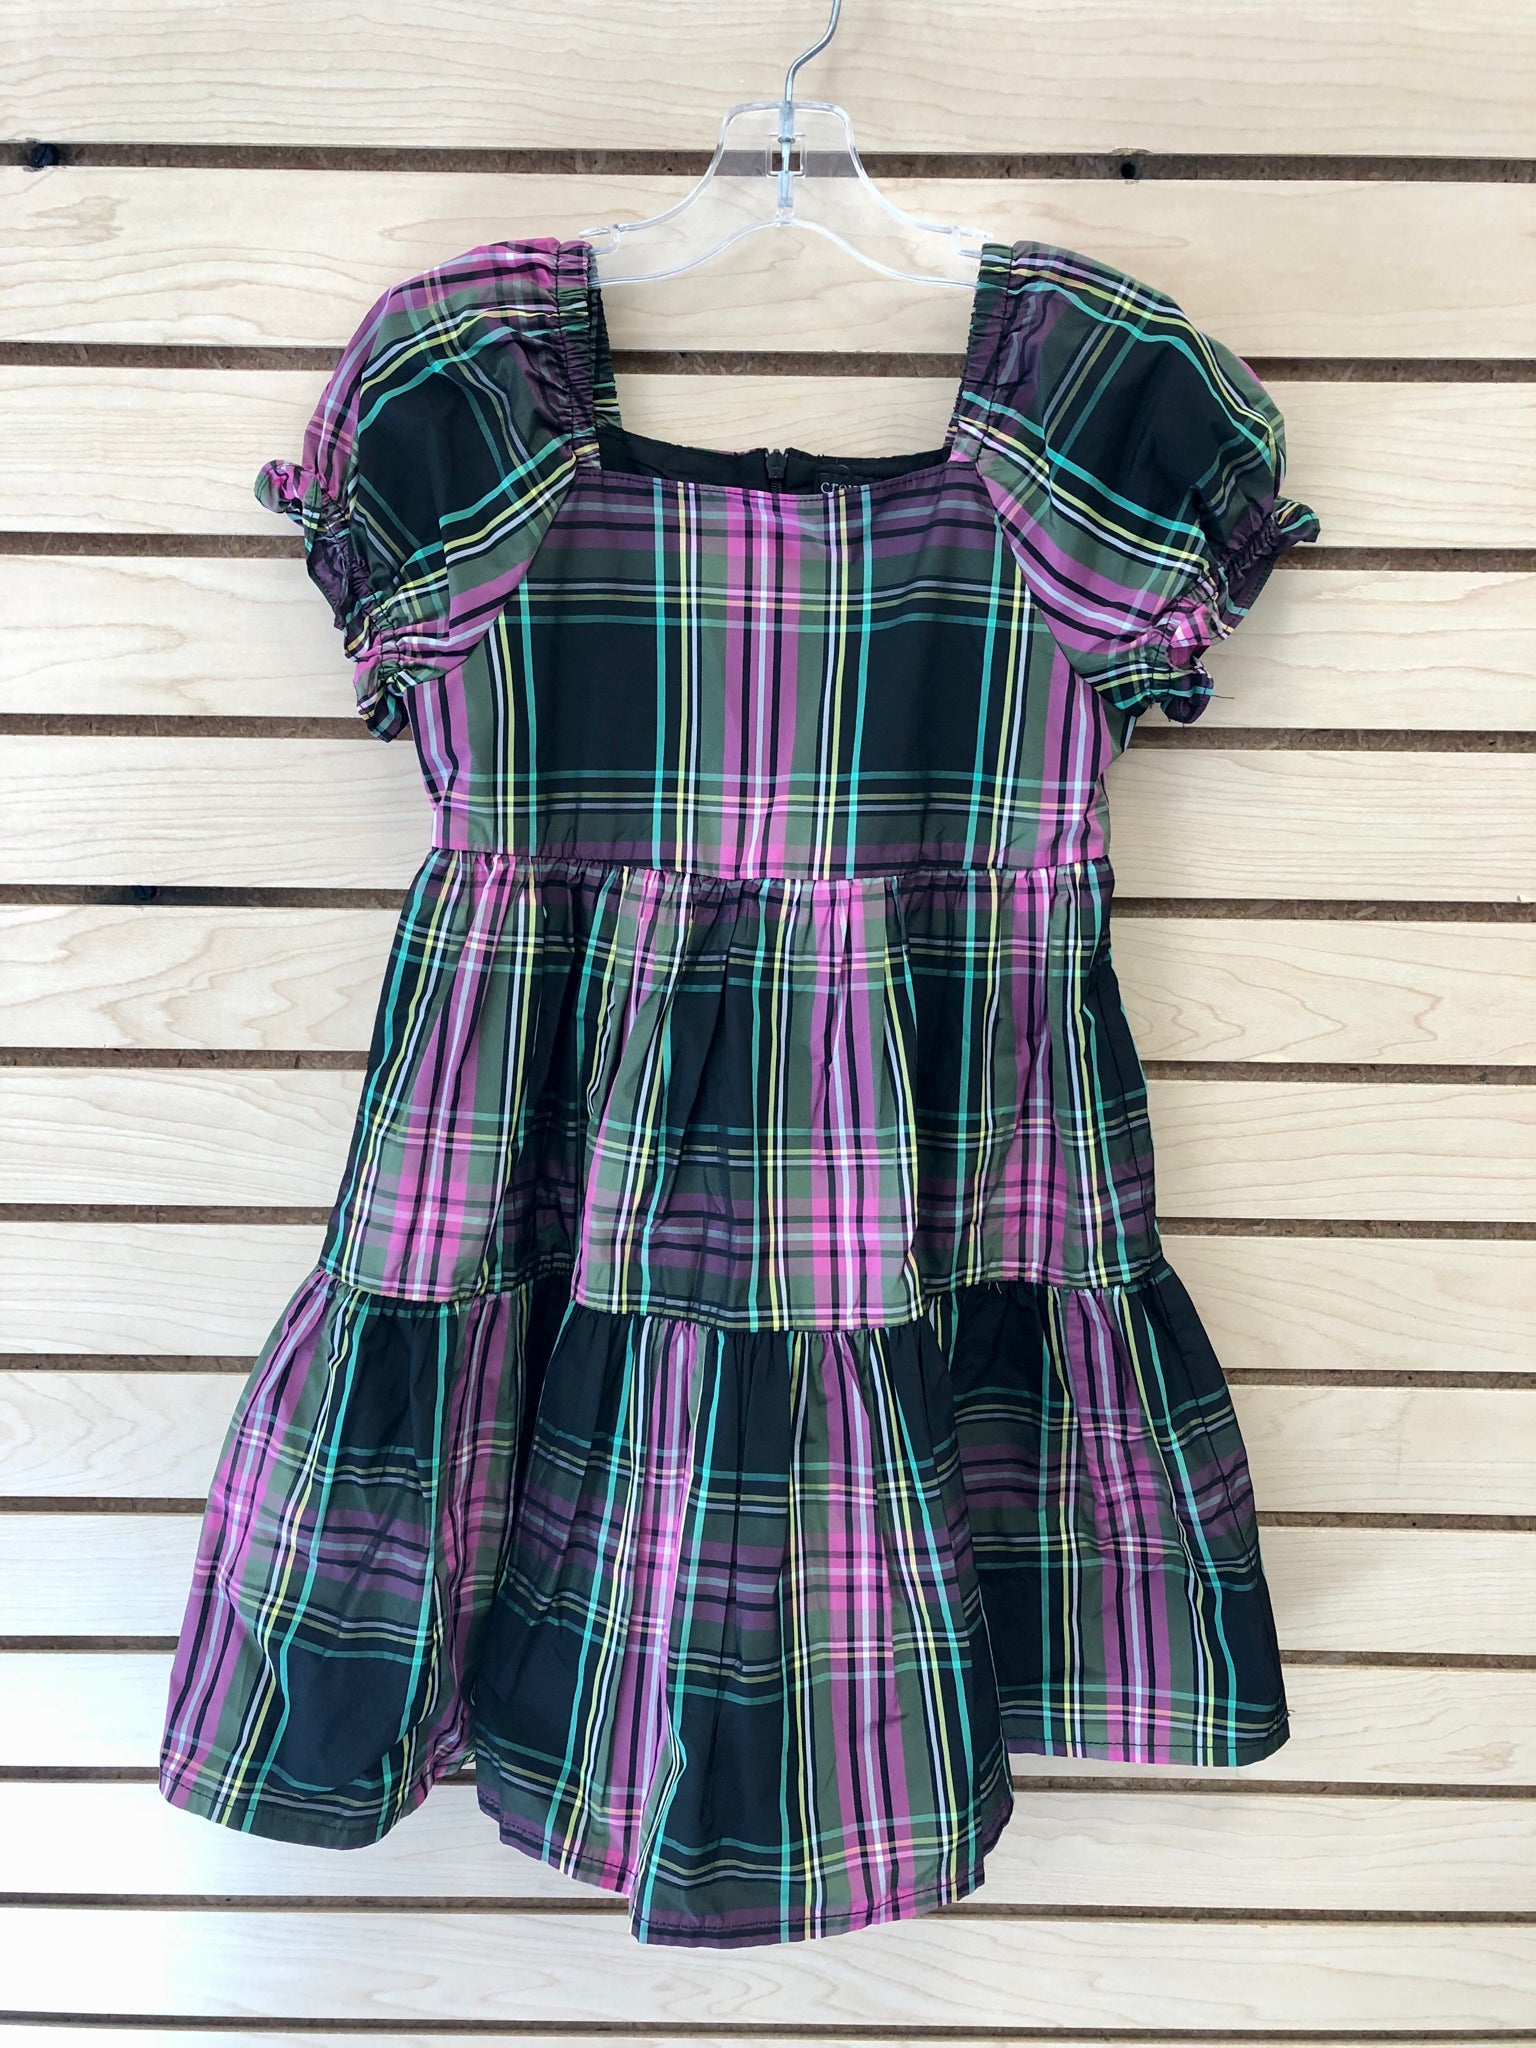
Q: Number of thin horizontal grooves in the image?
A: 13